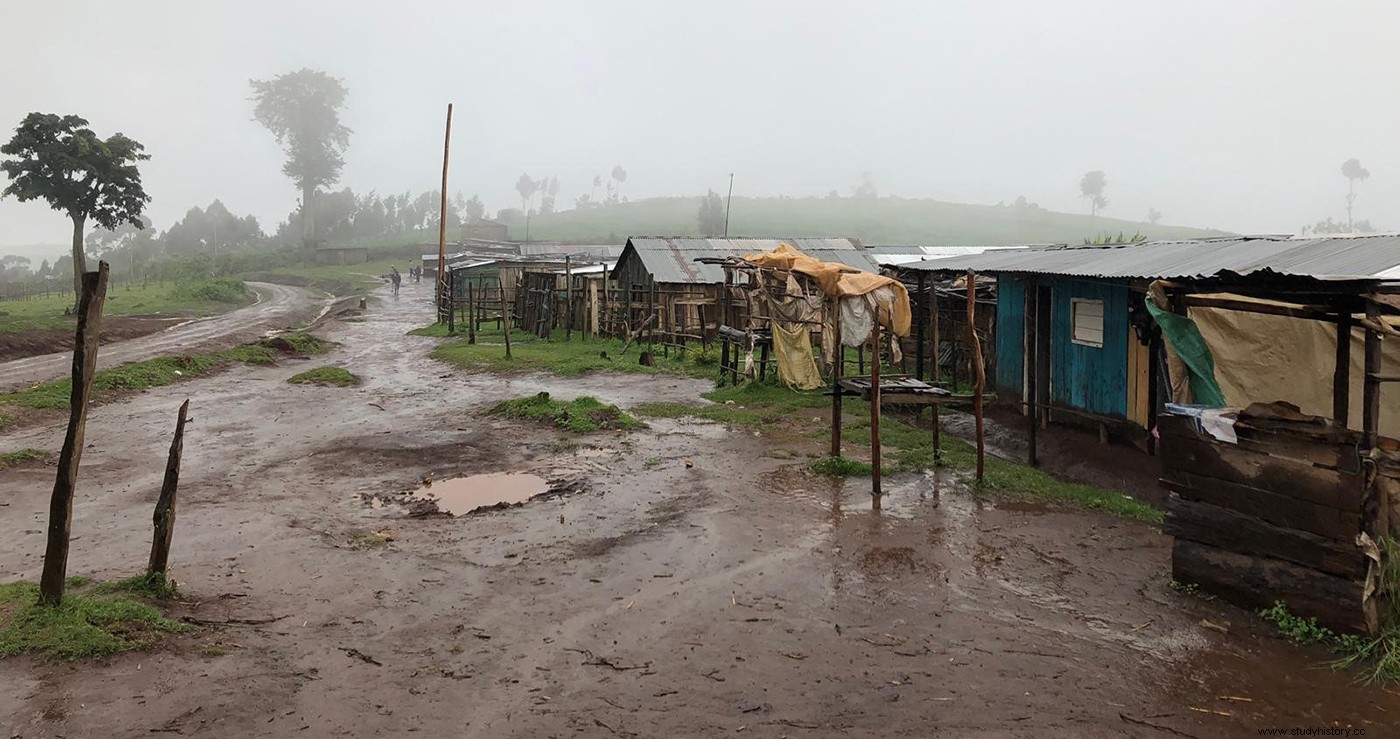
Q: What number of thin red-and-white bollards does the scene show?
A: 0